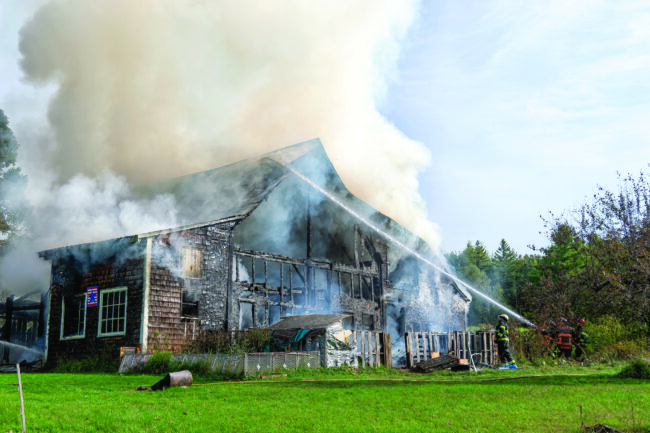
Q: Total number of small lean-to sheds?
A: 1